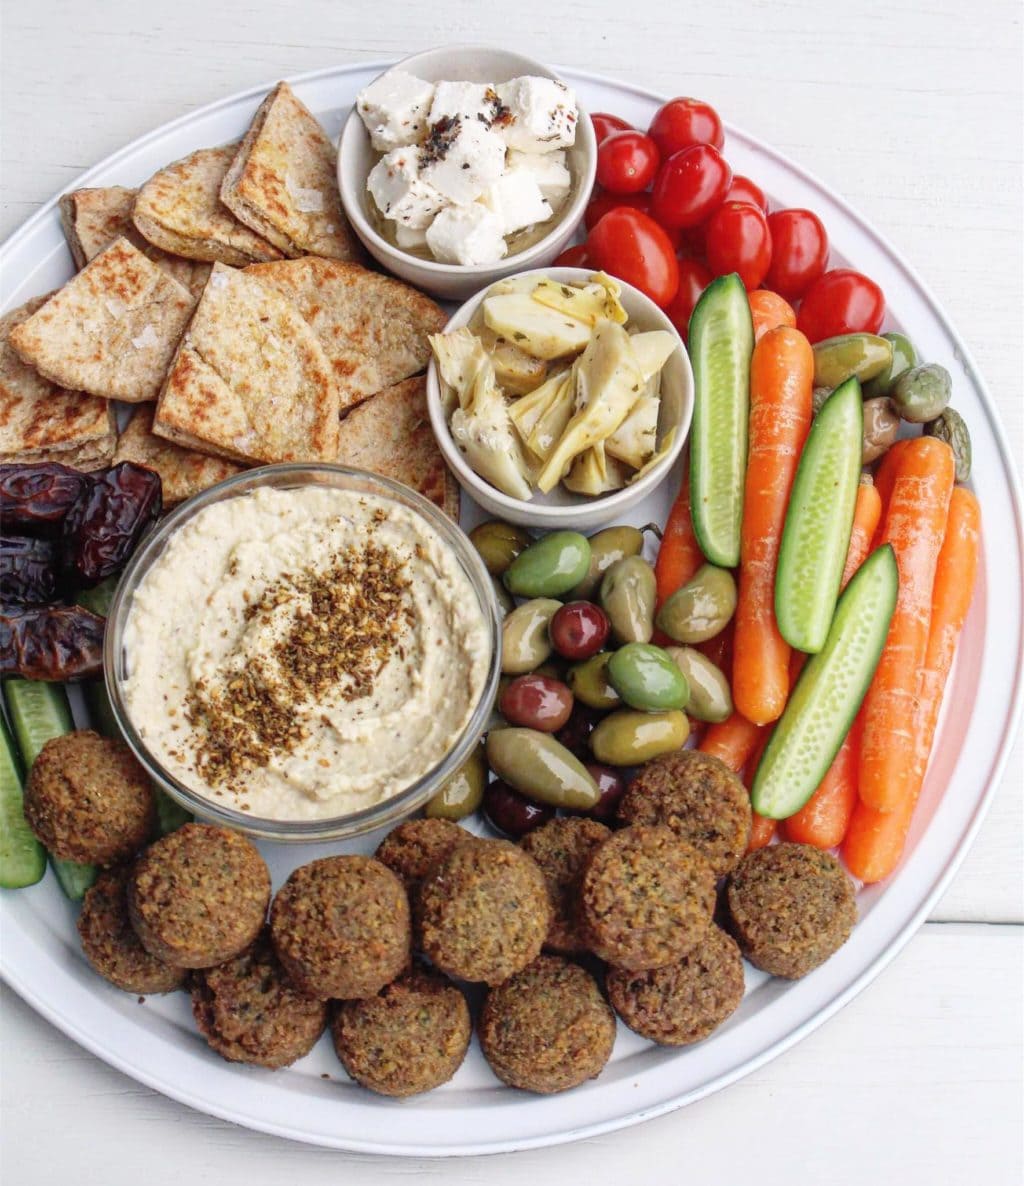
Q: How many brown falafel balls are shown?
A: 14